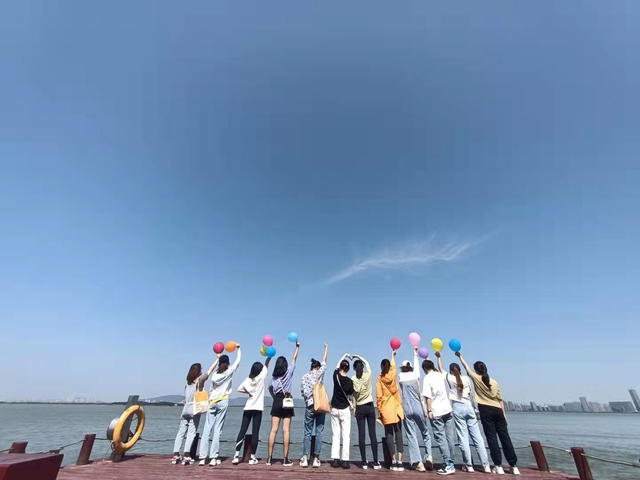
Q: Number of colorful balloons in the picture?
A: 11